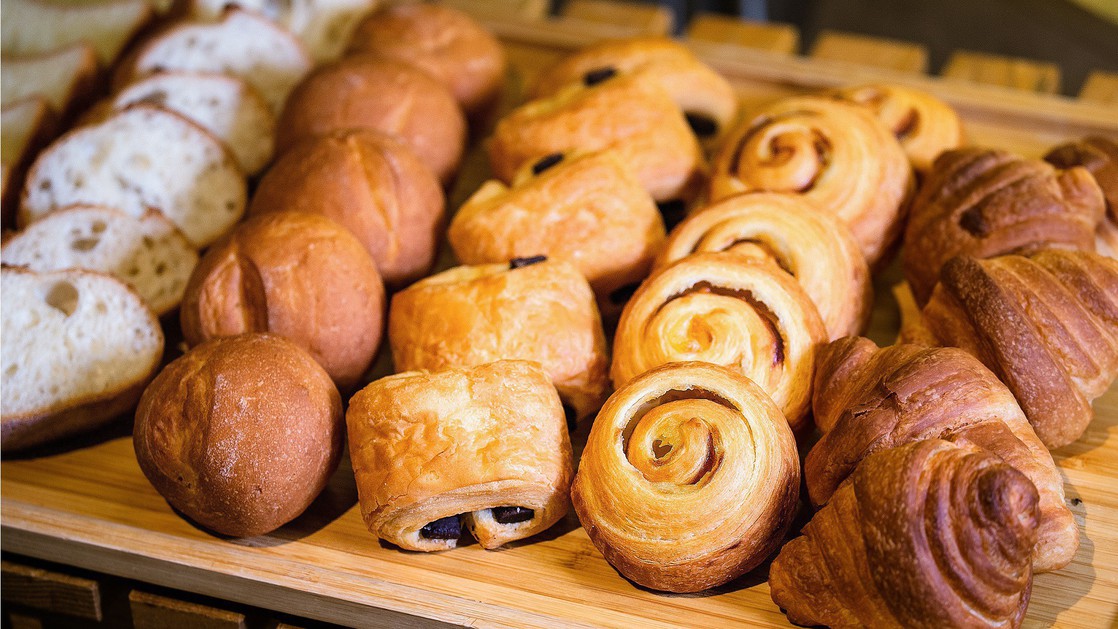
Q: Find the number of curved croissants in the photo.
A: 5